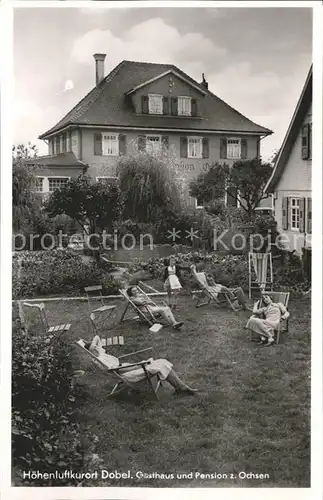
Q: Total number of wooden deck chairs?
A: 5